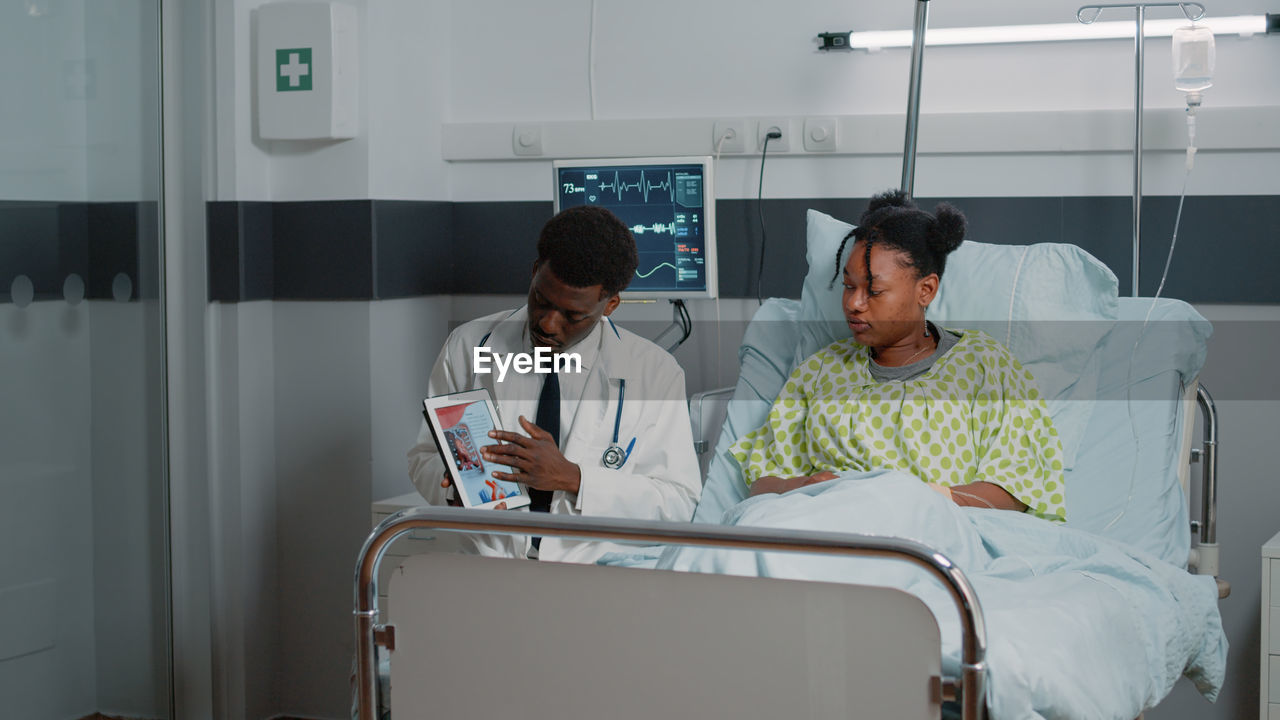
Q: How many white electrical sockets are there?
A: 4